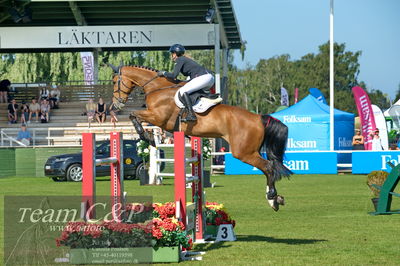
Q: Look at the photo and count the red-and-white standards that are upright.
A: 4